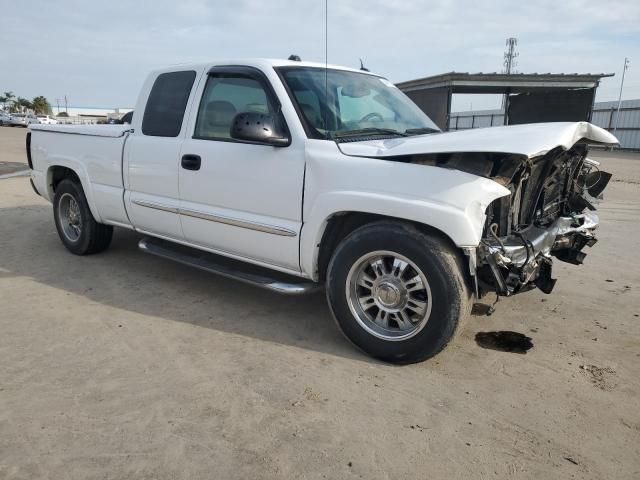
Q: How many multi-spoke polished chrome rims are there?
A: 2